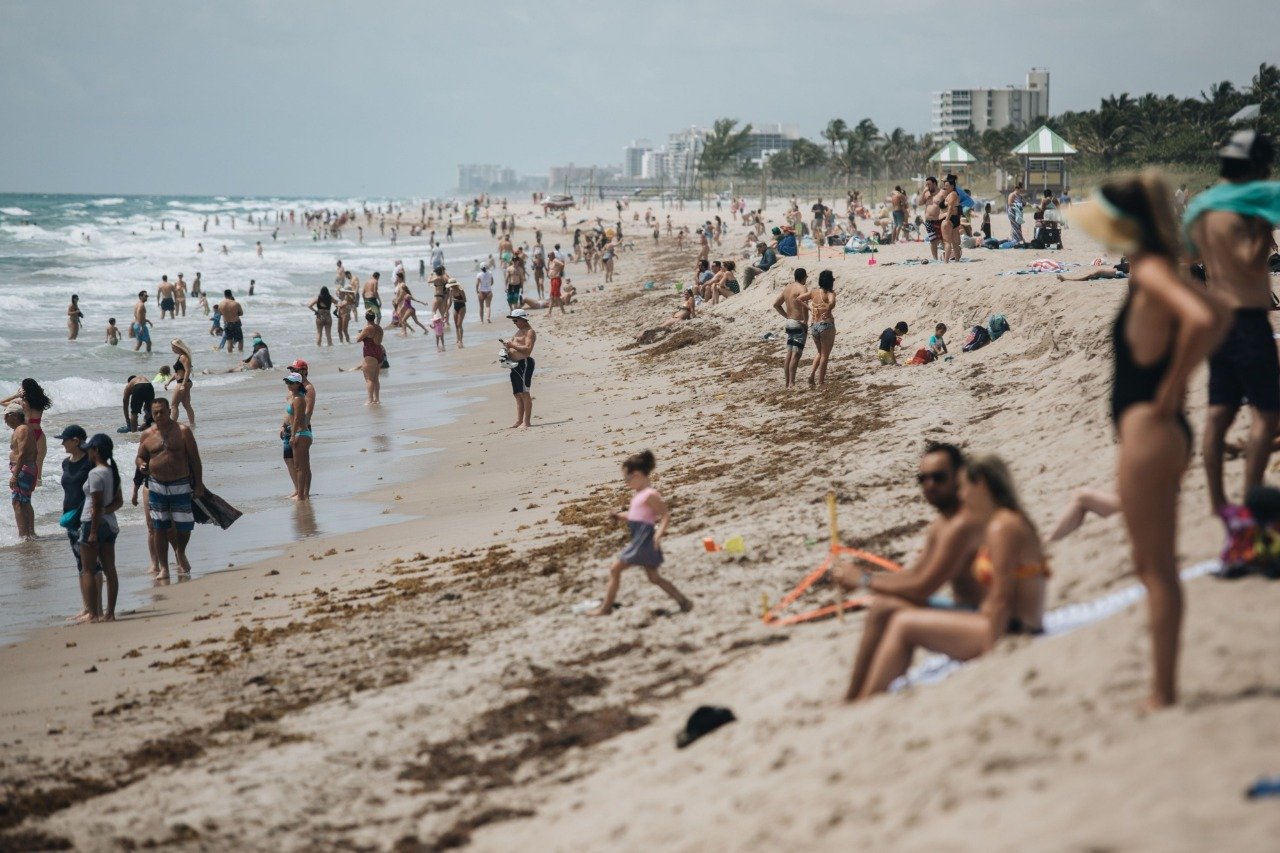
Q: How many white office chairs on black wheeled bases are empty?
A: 0